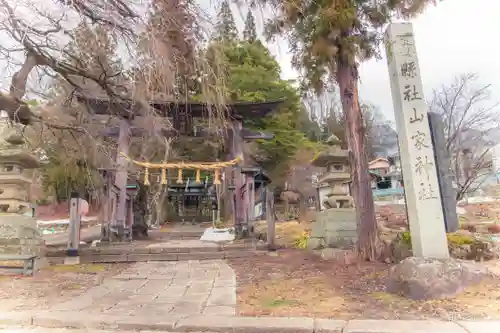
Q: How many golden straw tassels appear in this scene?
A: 5